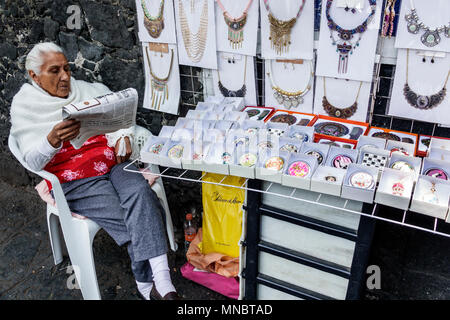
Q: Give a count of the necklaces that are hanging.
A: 11